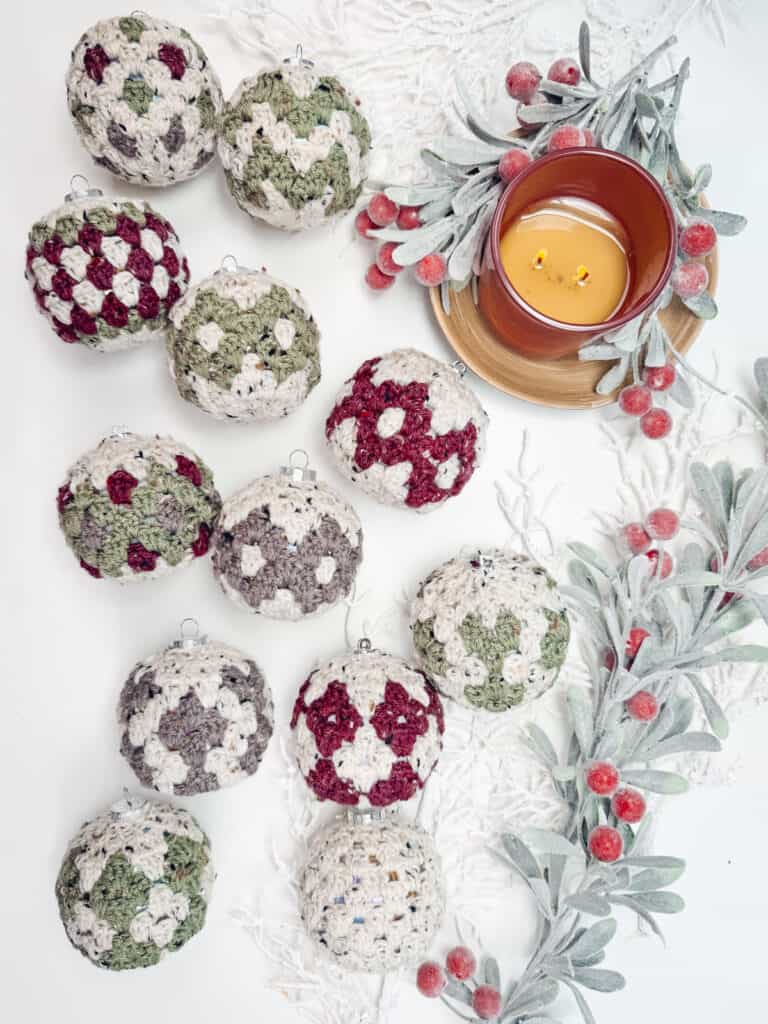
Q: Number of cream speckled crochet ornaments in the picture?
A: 1